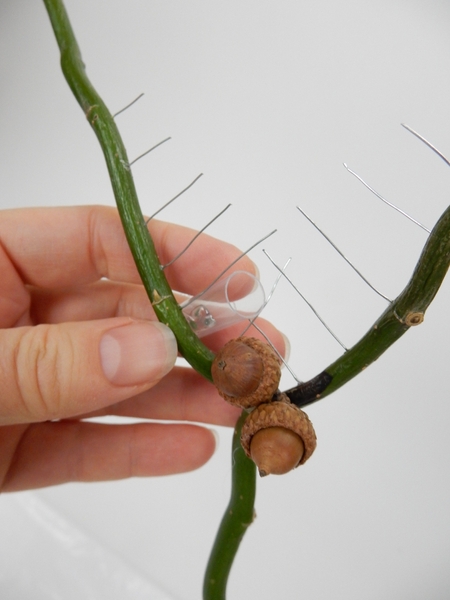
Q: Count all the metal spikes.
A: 11